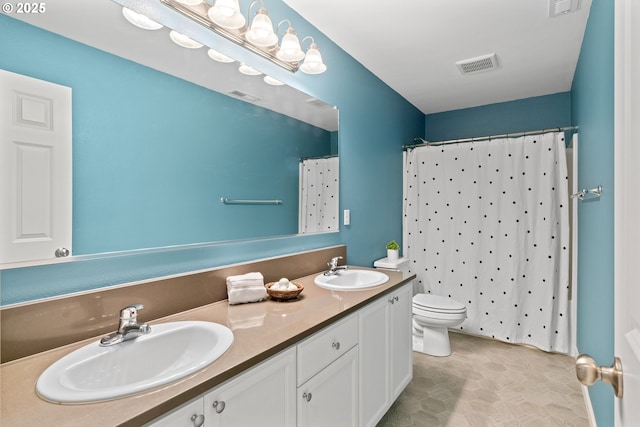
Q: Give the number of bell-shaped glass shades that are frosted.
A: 5